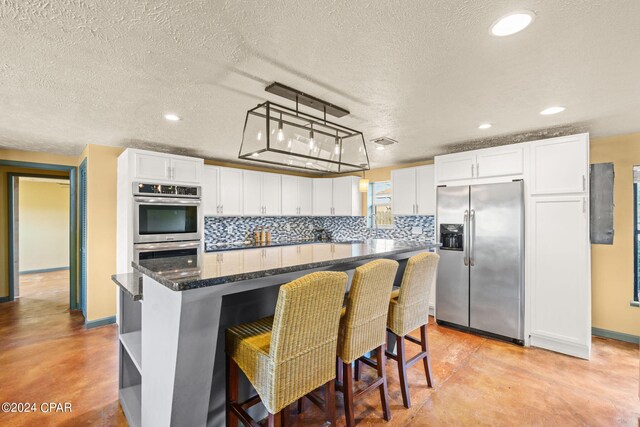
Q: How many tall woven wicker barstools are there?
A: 3